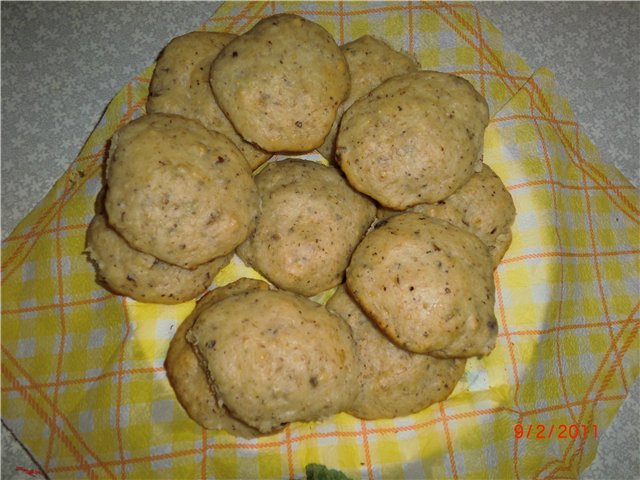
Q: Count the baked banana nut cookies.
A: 12